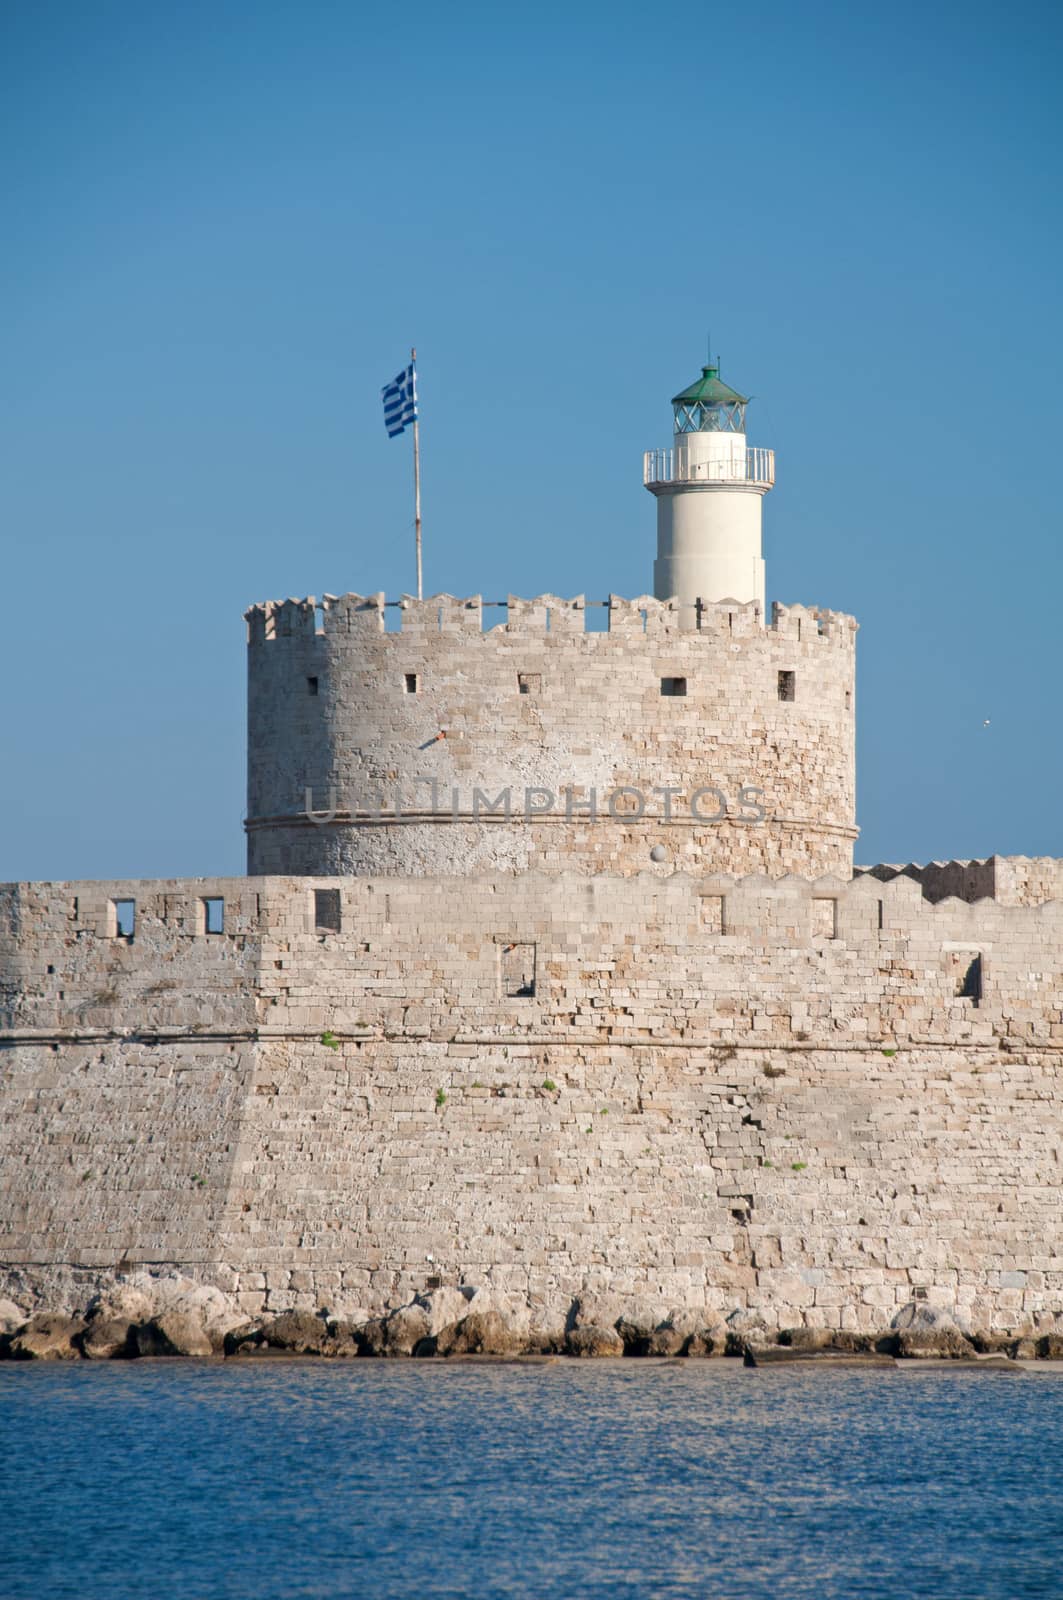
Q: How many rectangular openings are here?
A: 12